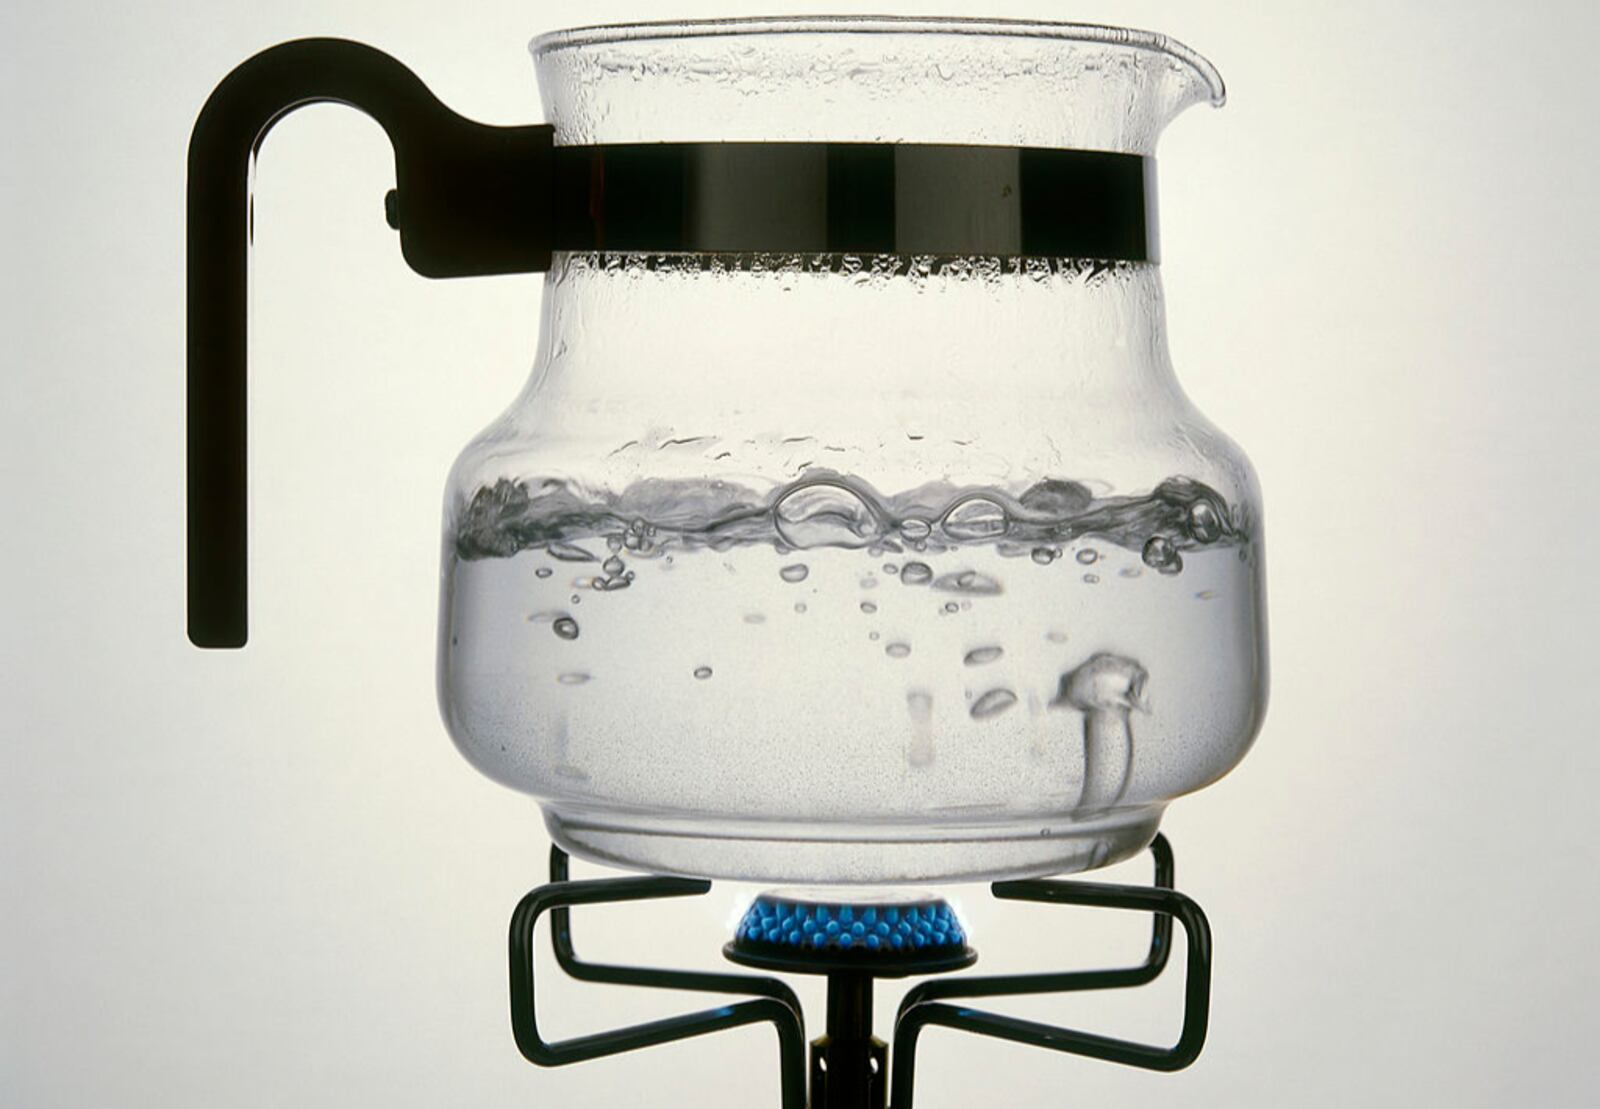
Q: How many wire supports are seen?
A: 4